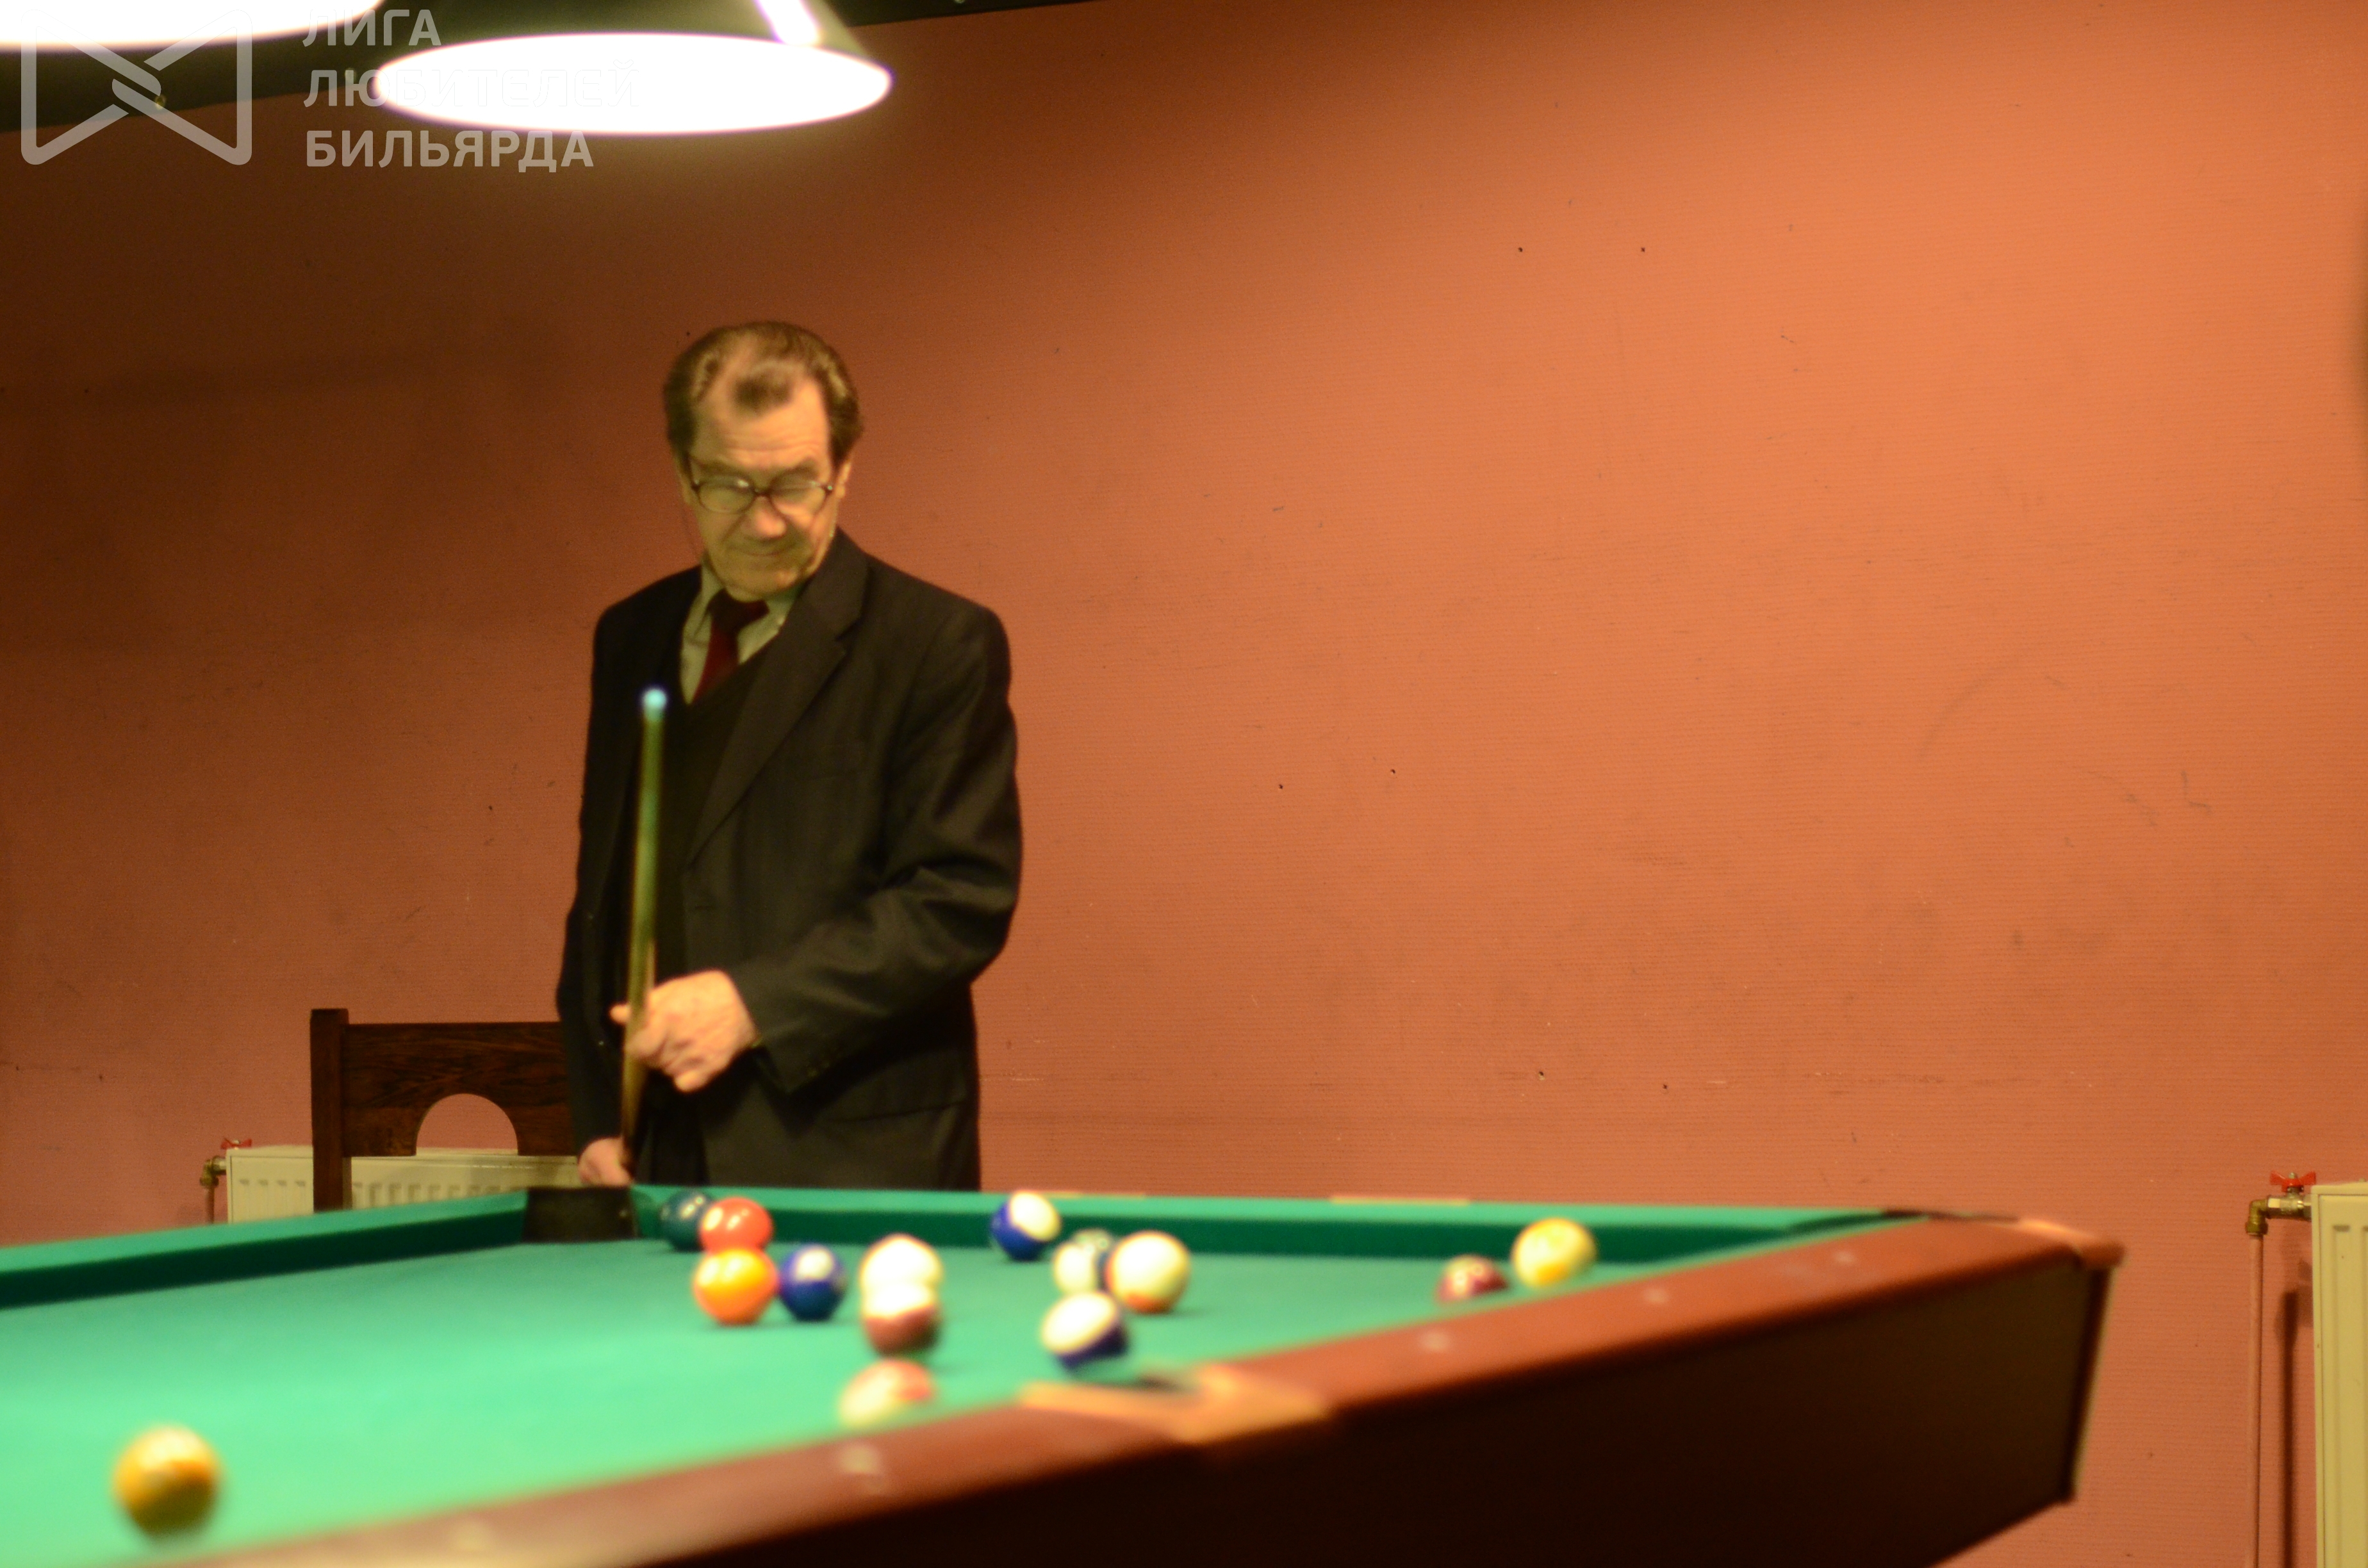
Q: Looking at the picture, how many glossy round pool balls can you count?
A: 14